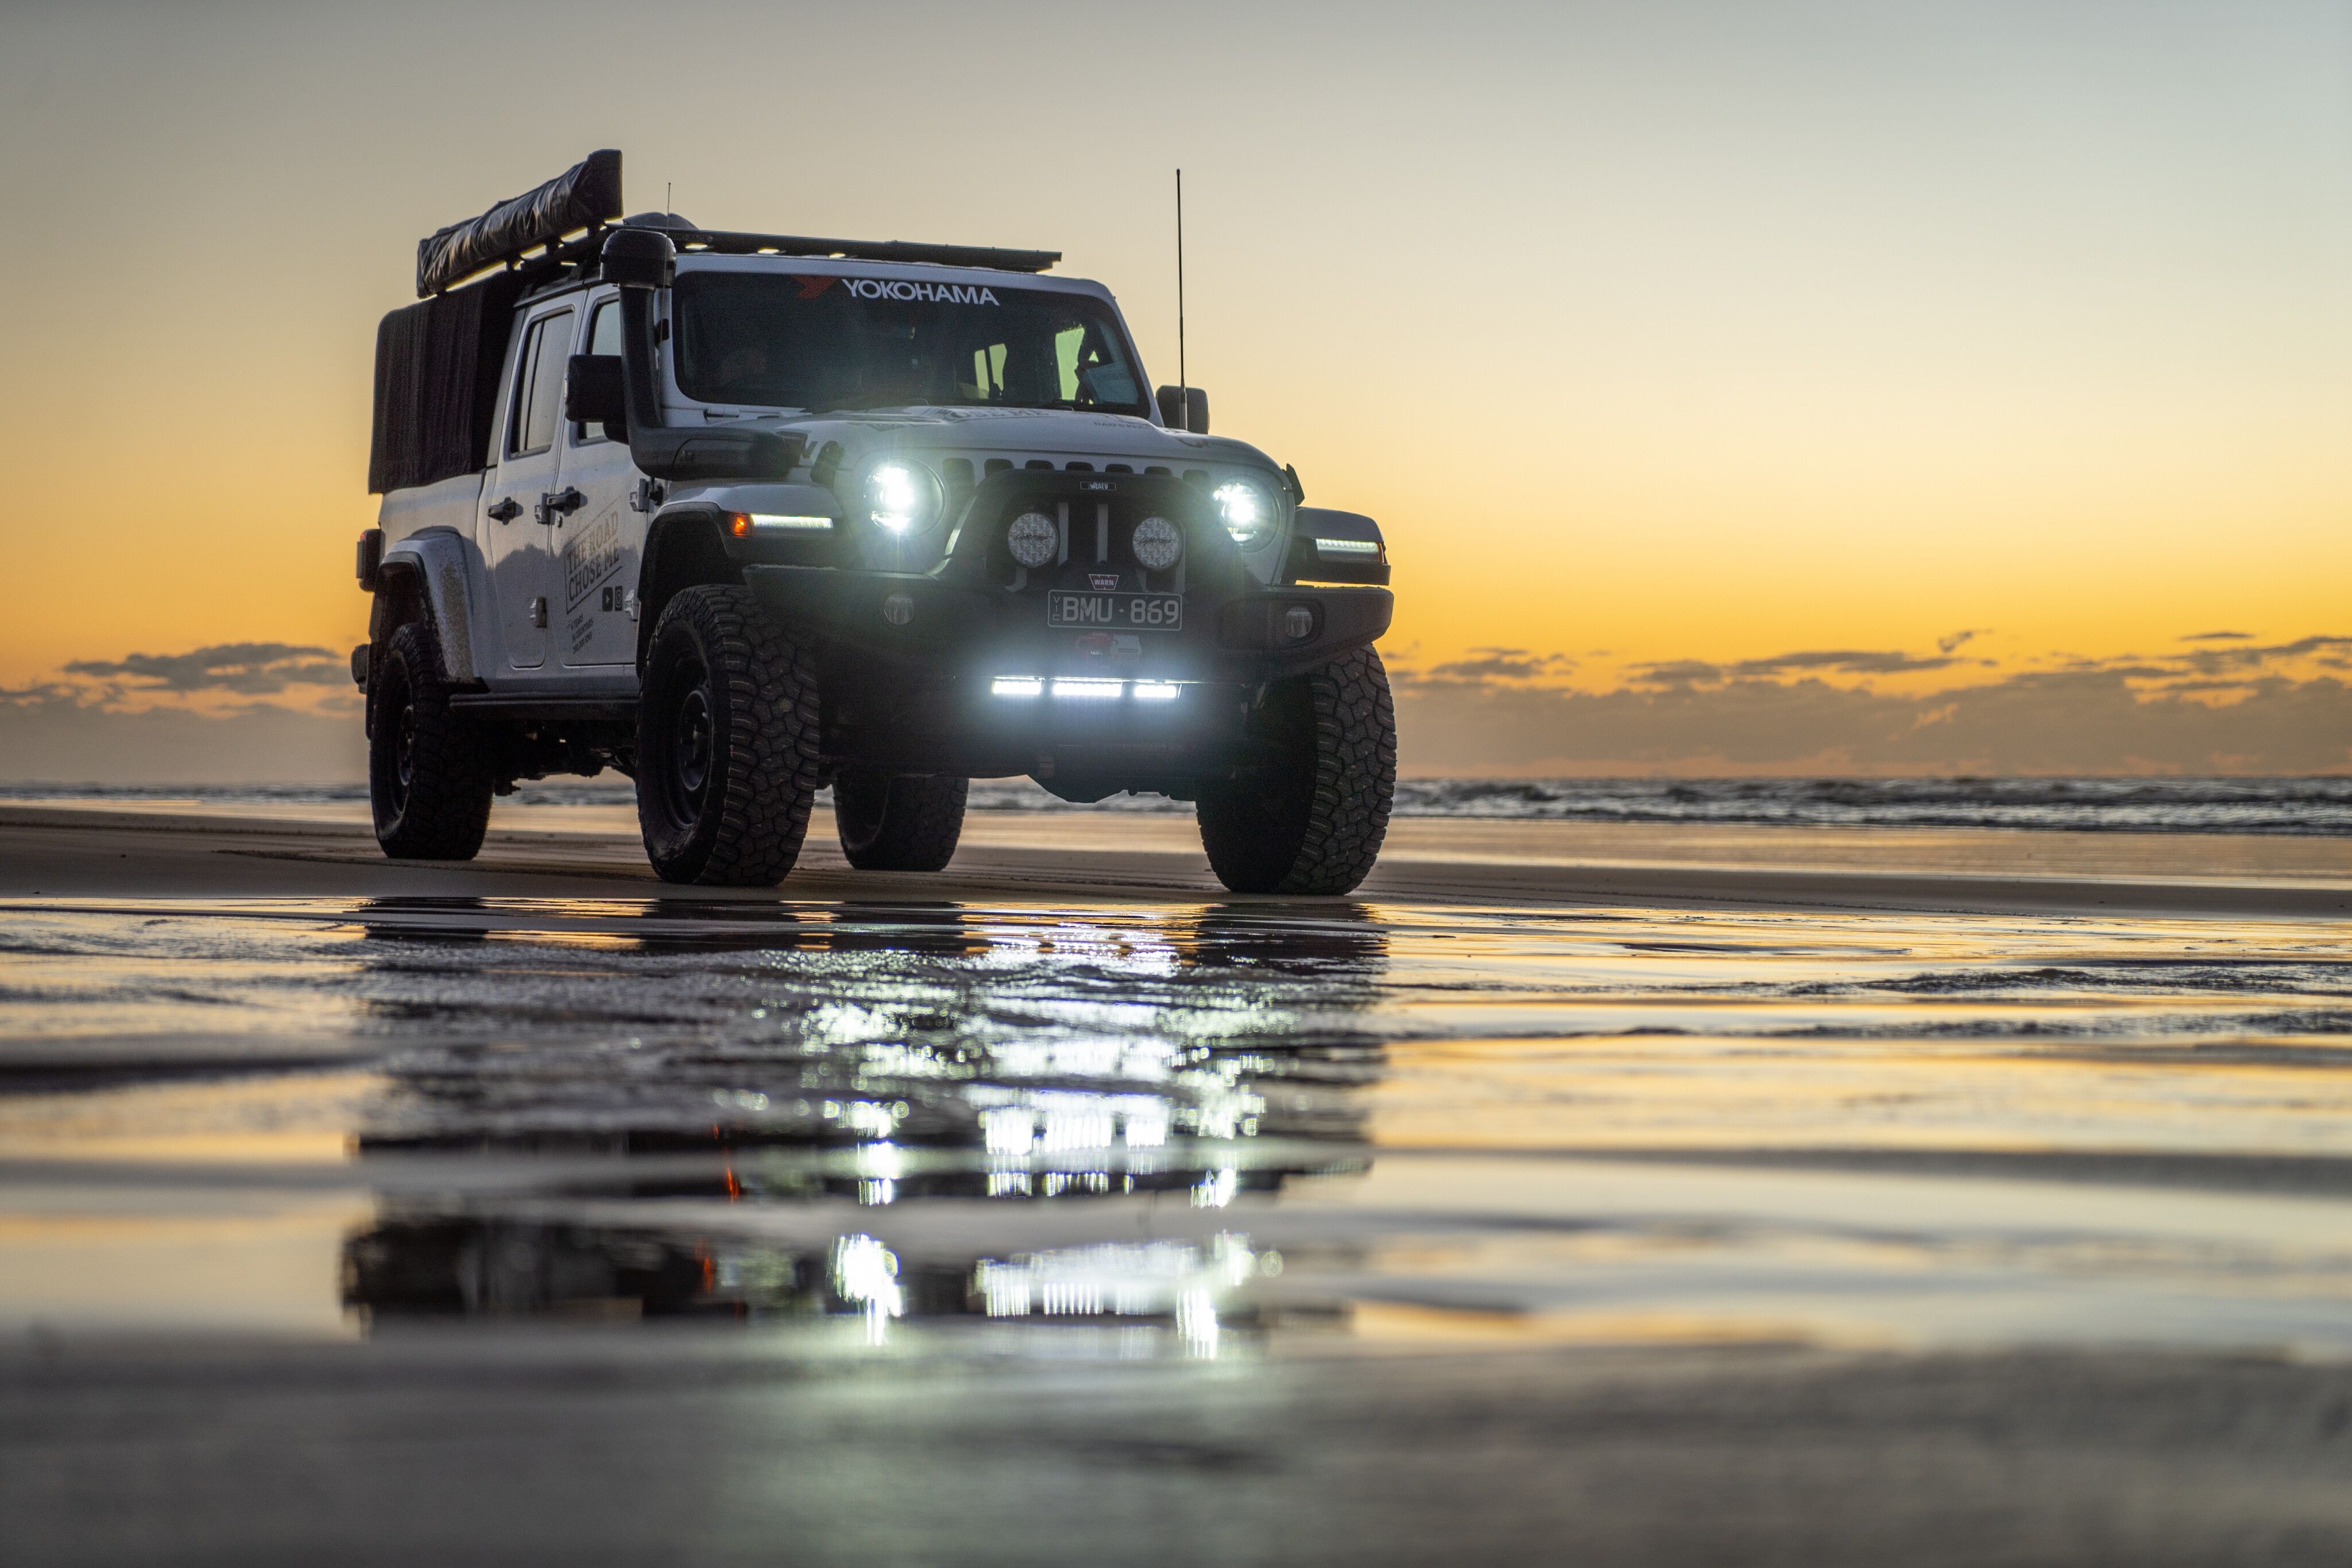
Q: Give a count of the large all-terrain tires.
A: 4